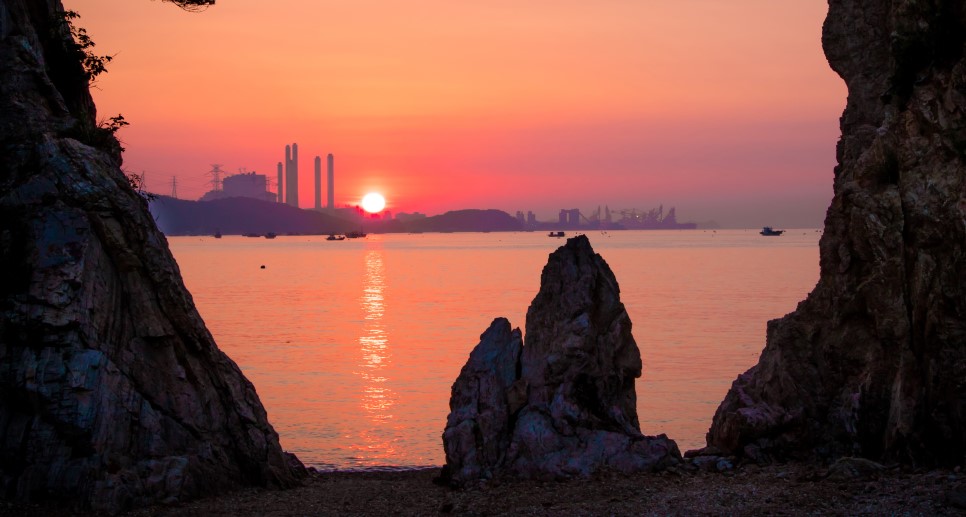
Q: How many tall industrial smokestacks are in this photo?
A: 5